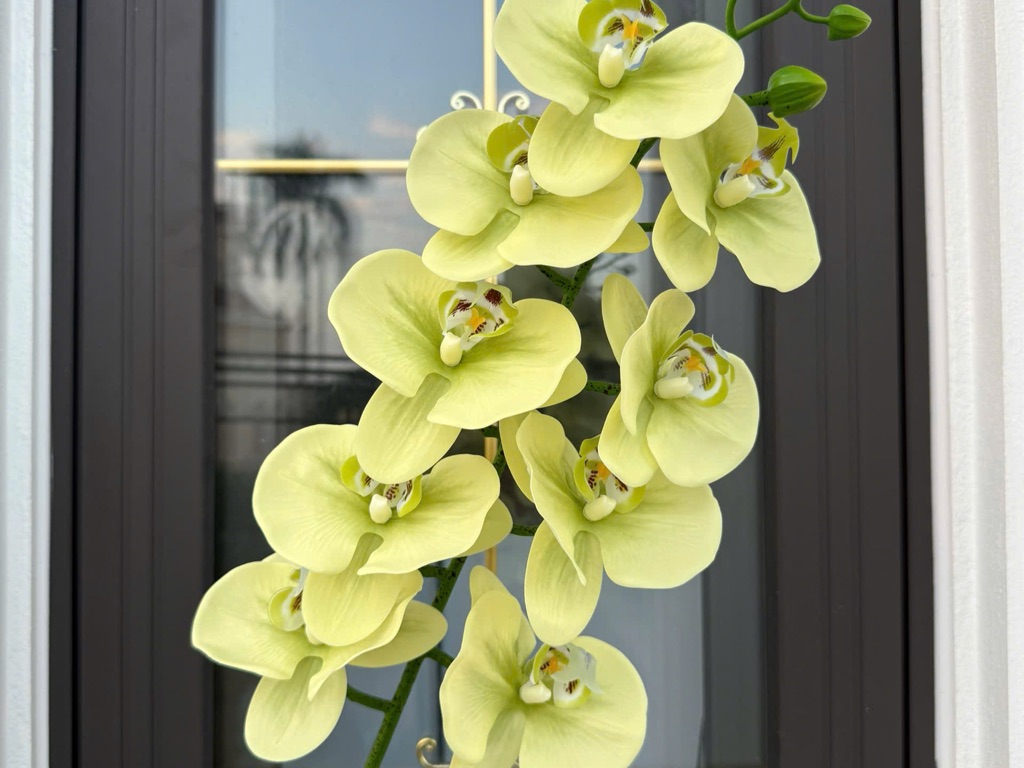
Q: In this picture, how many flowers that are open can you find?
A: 9